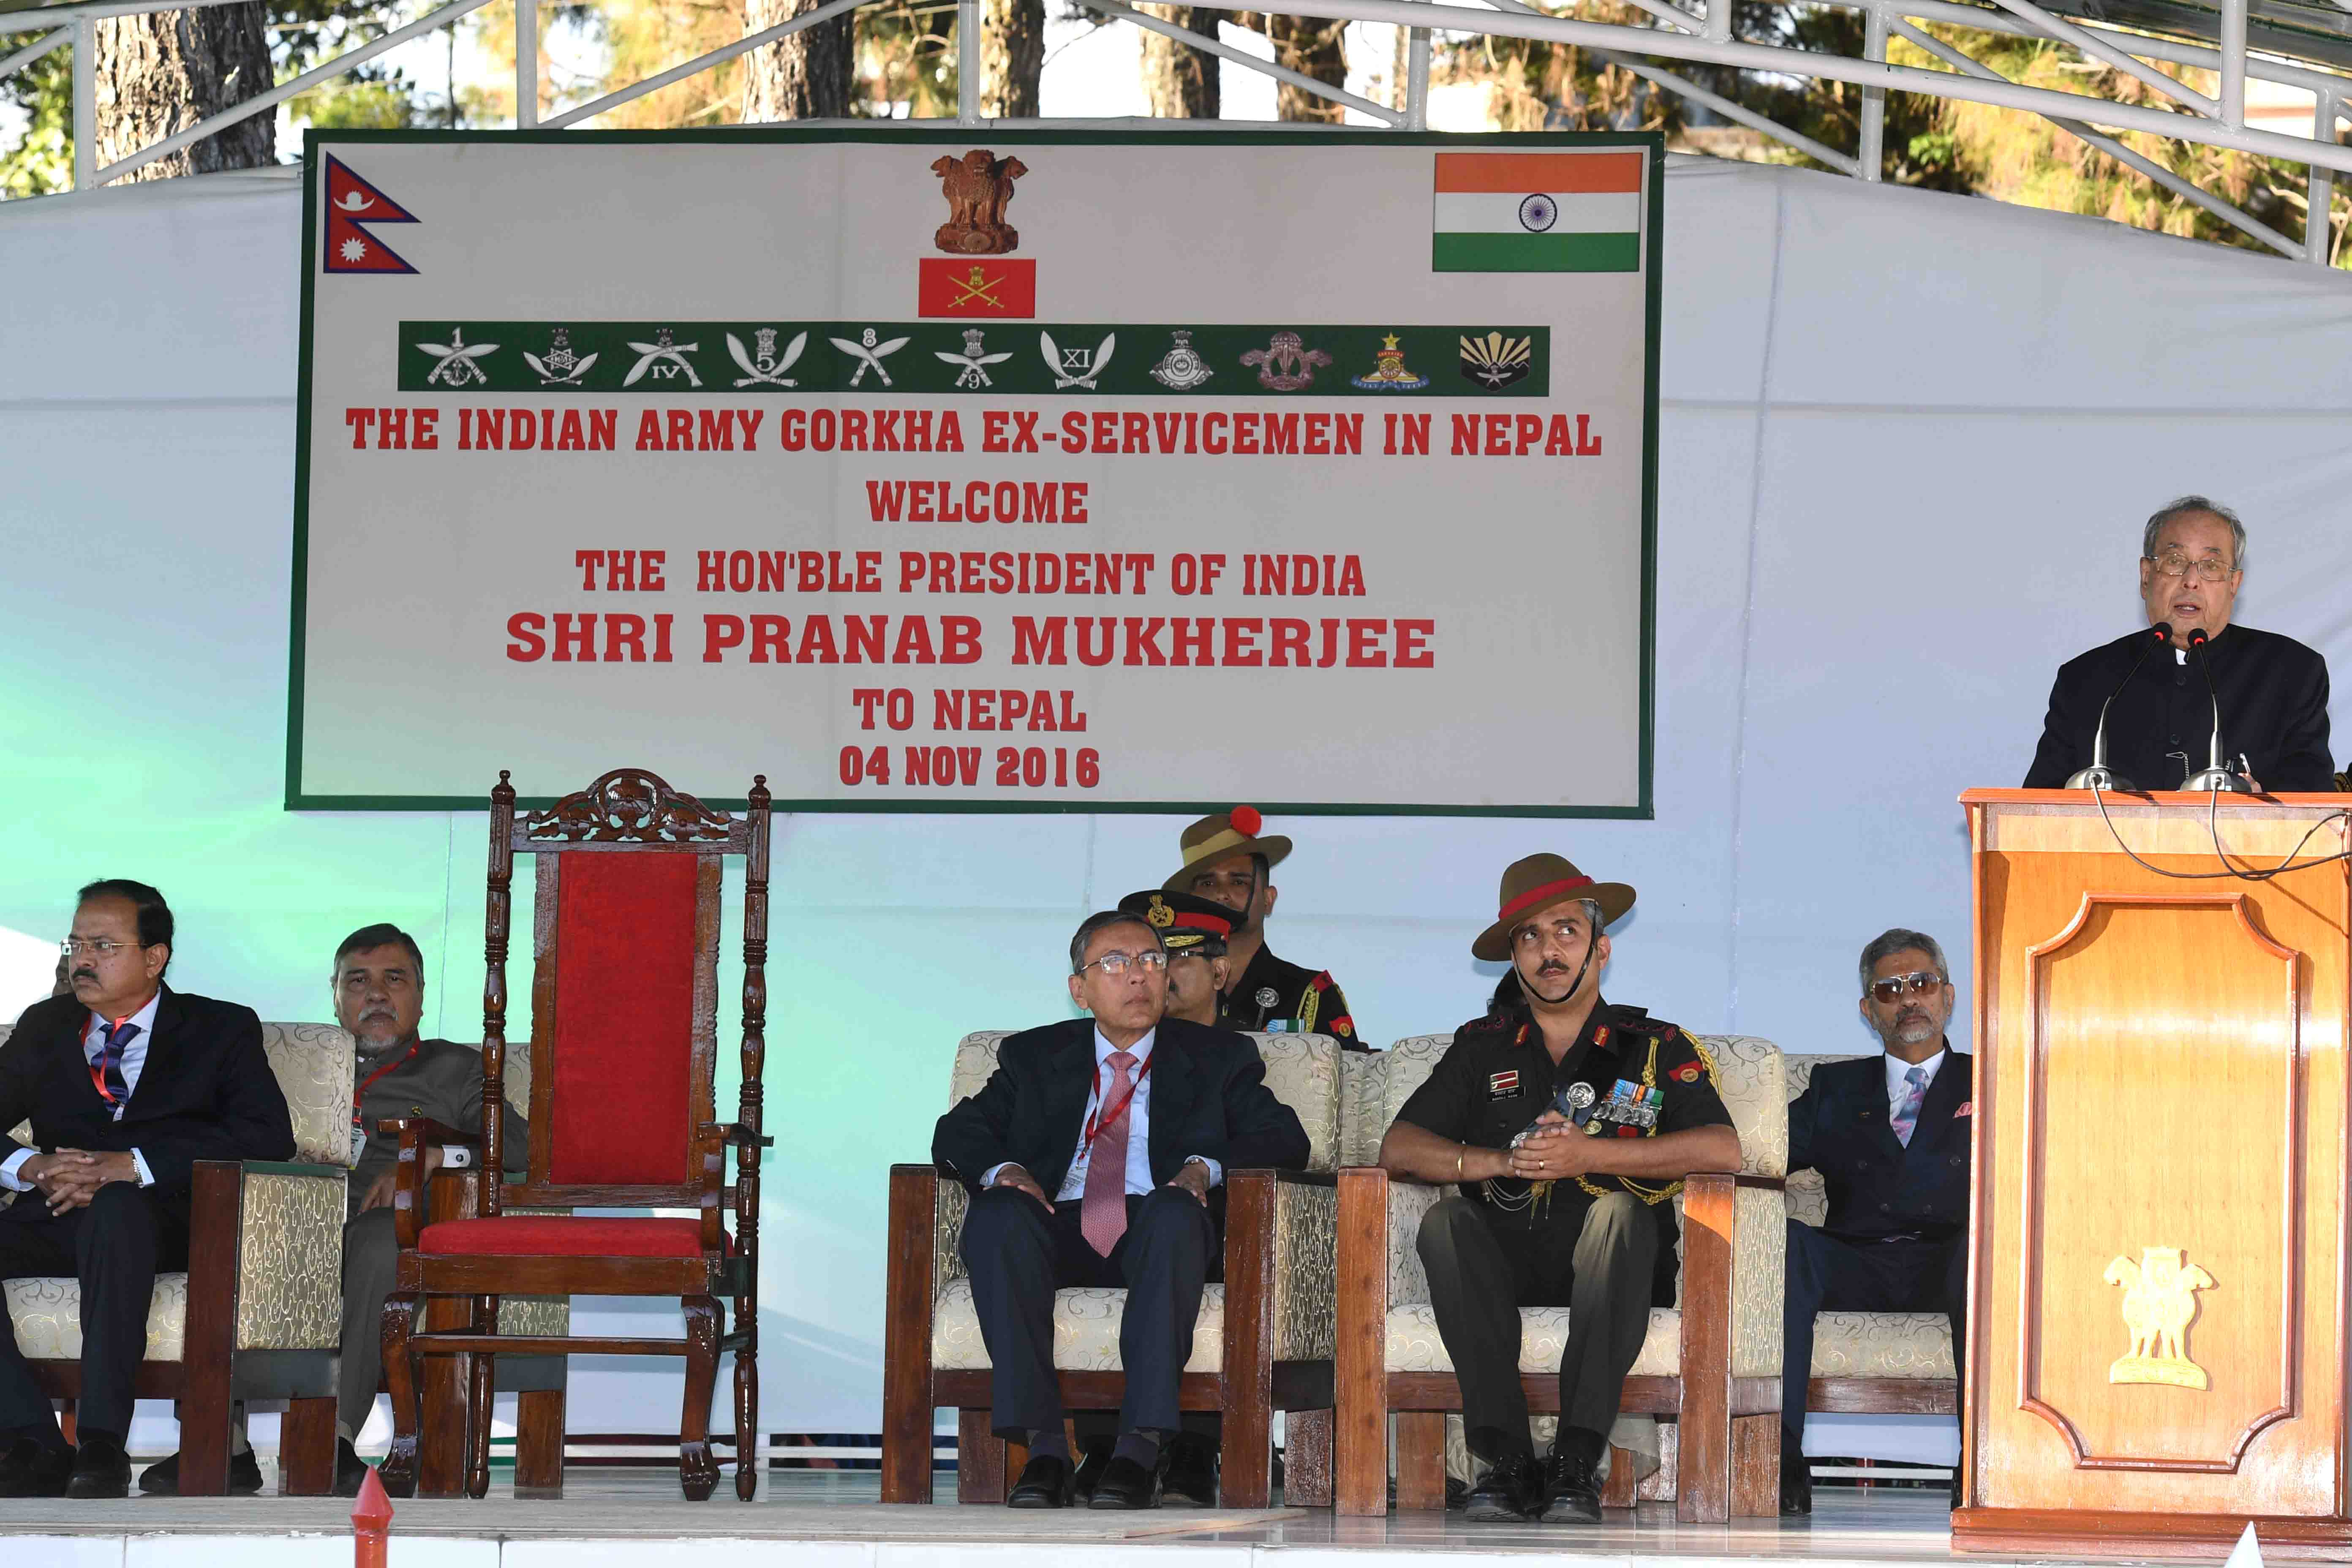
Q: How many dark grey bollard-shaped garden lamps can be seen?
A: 0